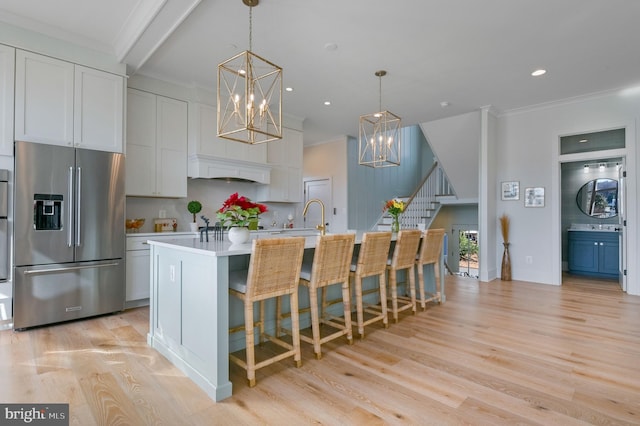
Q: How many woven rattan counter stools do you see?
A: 5